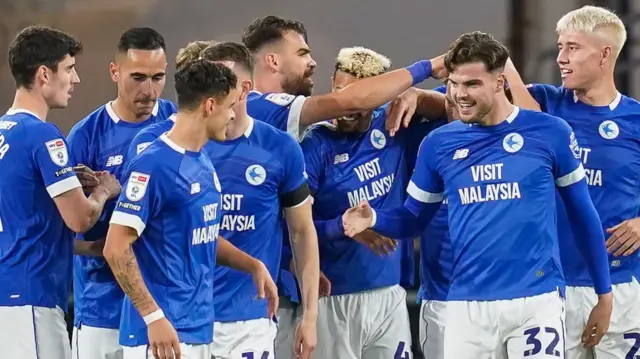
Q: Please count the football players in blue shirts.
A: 10